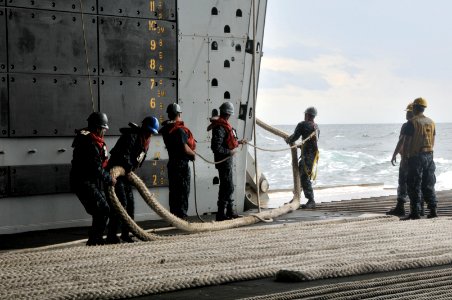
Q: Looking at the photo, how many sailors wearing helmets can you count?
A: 7